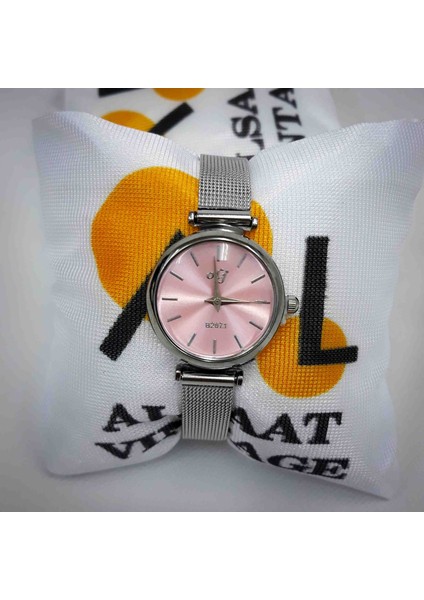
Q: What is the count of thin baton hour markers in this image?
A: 12